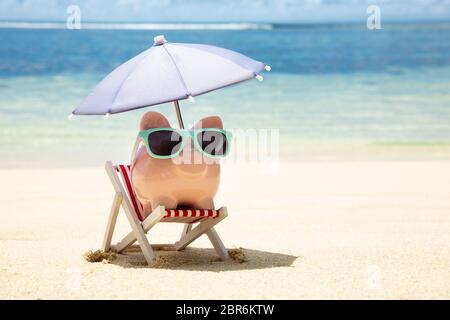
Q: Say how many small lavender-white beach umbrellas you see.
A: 1